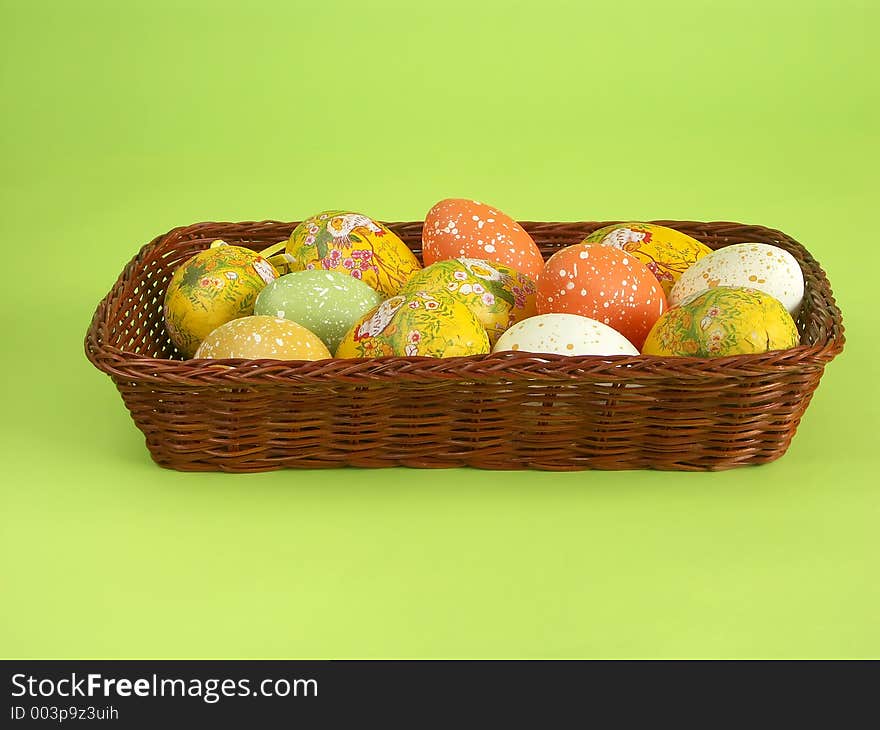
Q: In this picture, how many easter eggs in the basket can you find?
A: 12